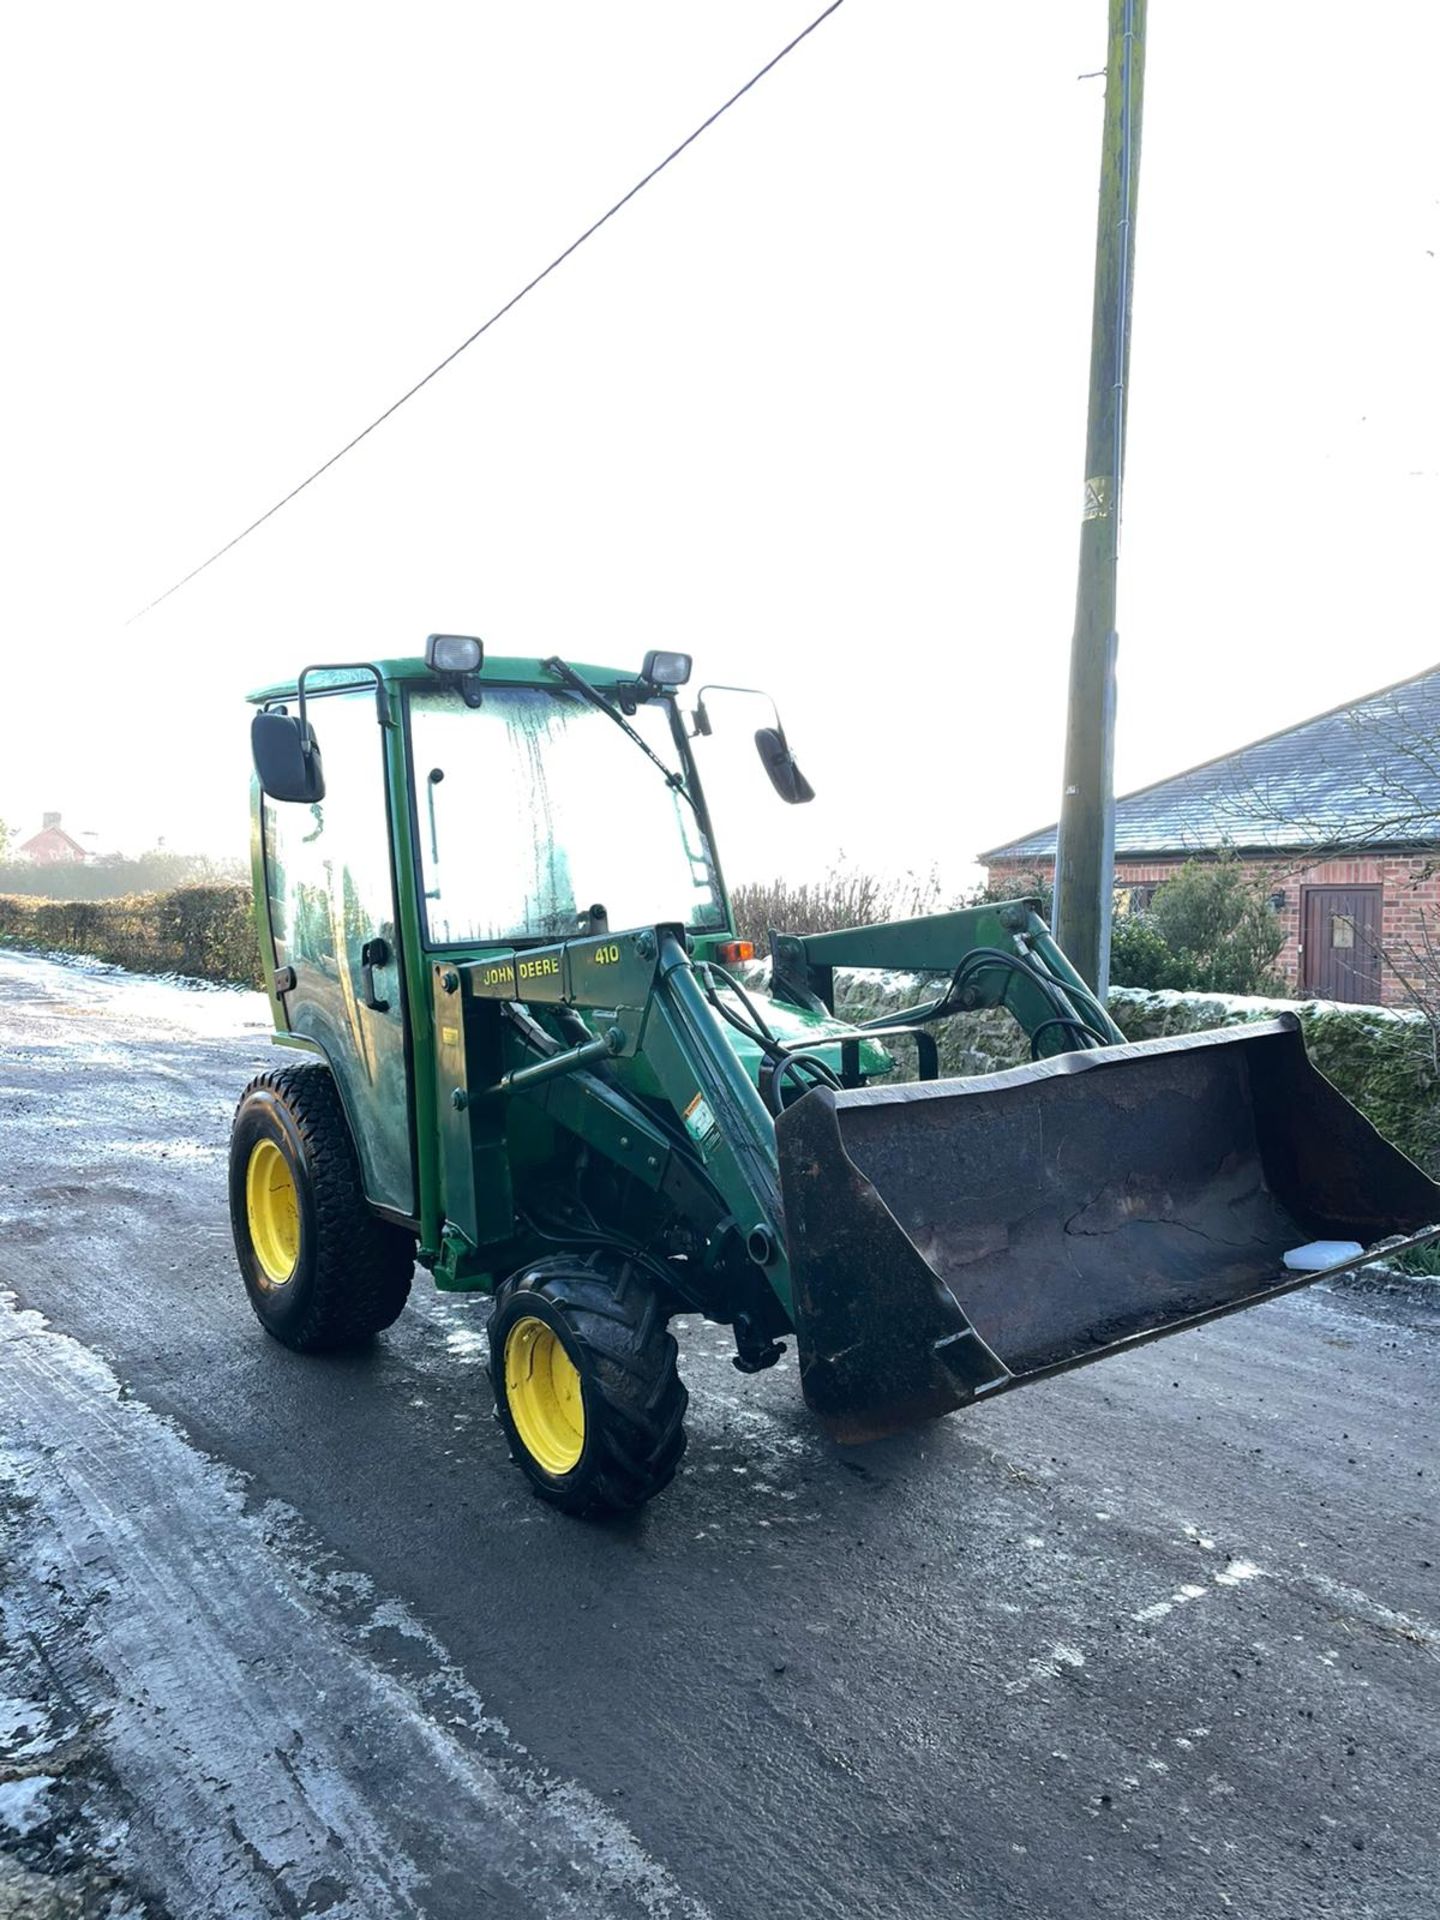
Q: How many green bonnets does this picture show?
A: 1